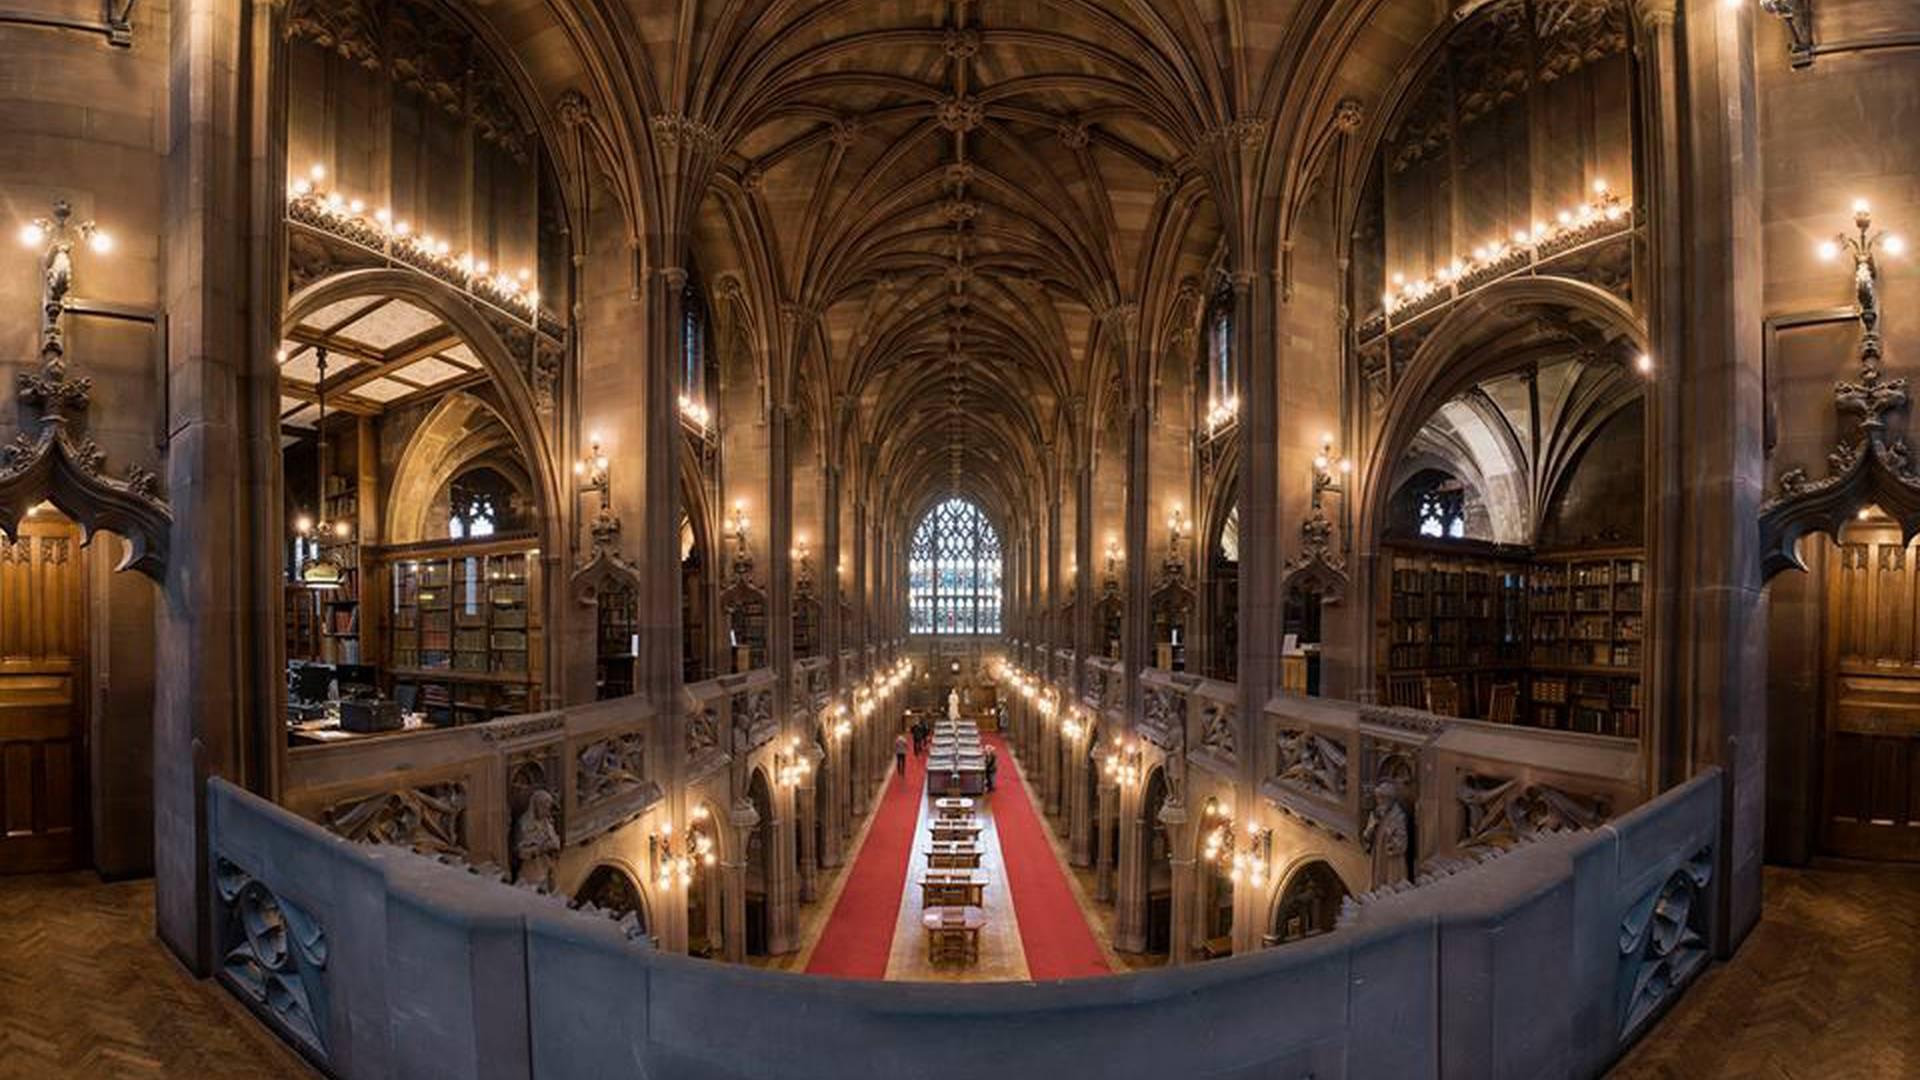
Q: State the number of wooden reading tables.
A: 5